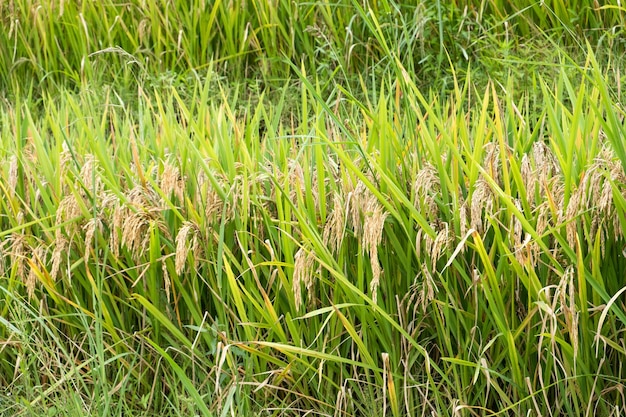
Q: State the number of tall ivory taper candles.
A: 0